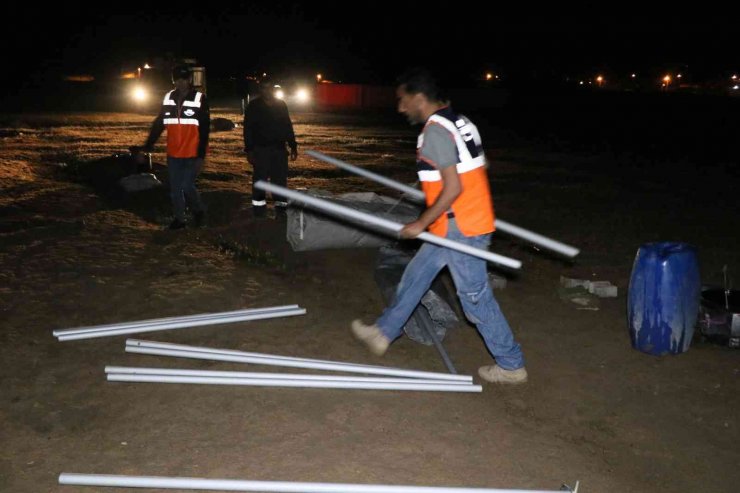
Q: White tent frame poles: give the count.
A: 9